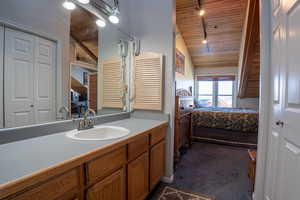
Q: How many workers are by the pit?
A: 0